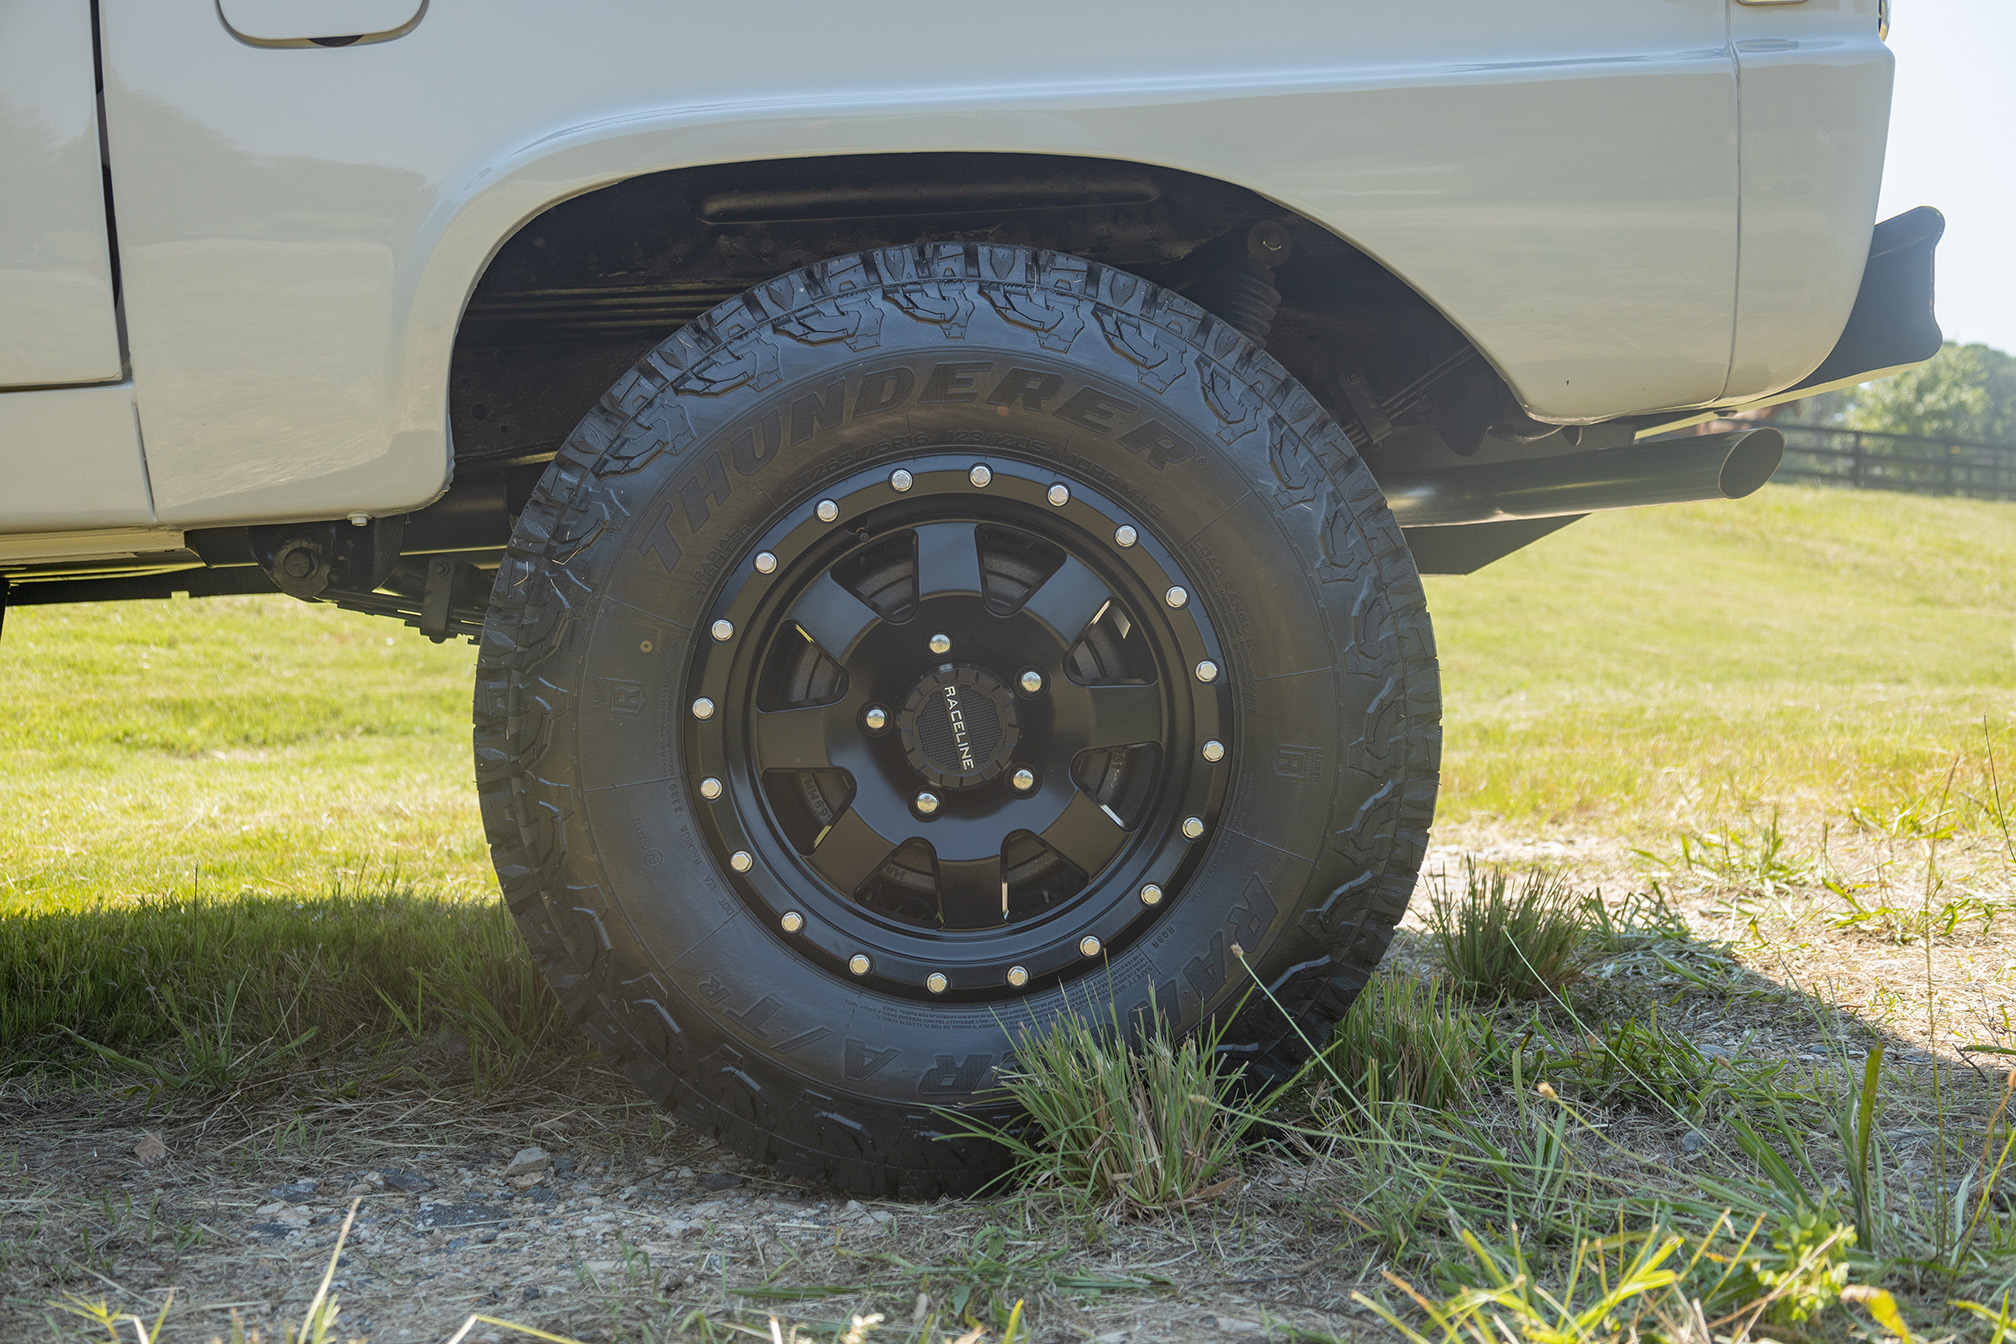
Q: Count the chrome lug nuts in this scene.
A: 5